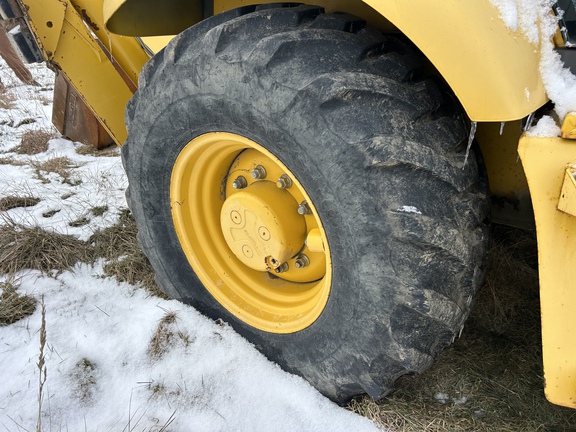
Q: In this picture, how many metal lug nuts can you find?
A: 6